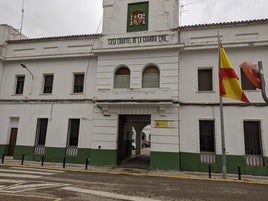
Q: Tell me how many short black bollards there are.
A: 7